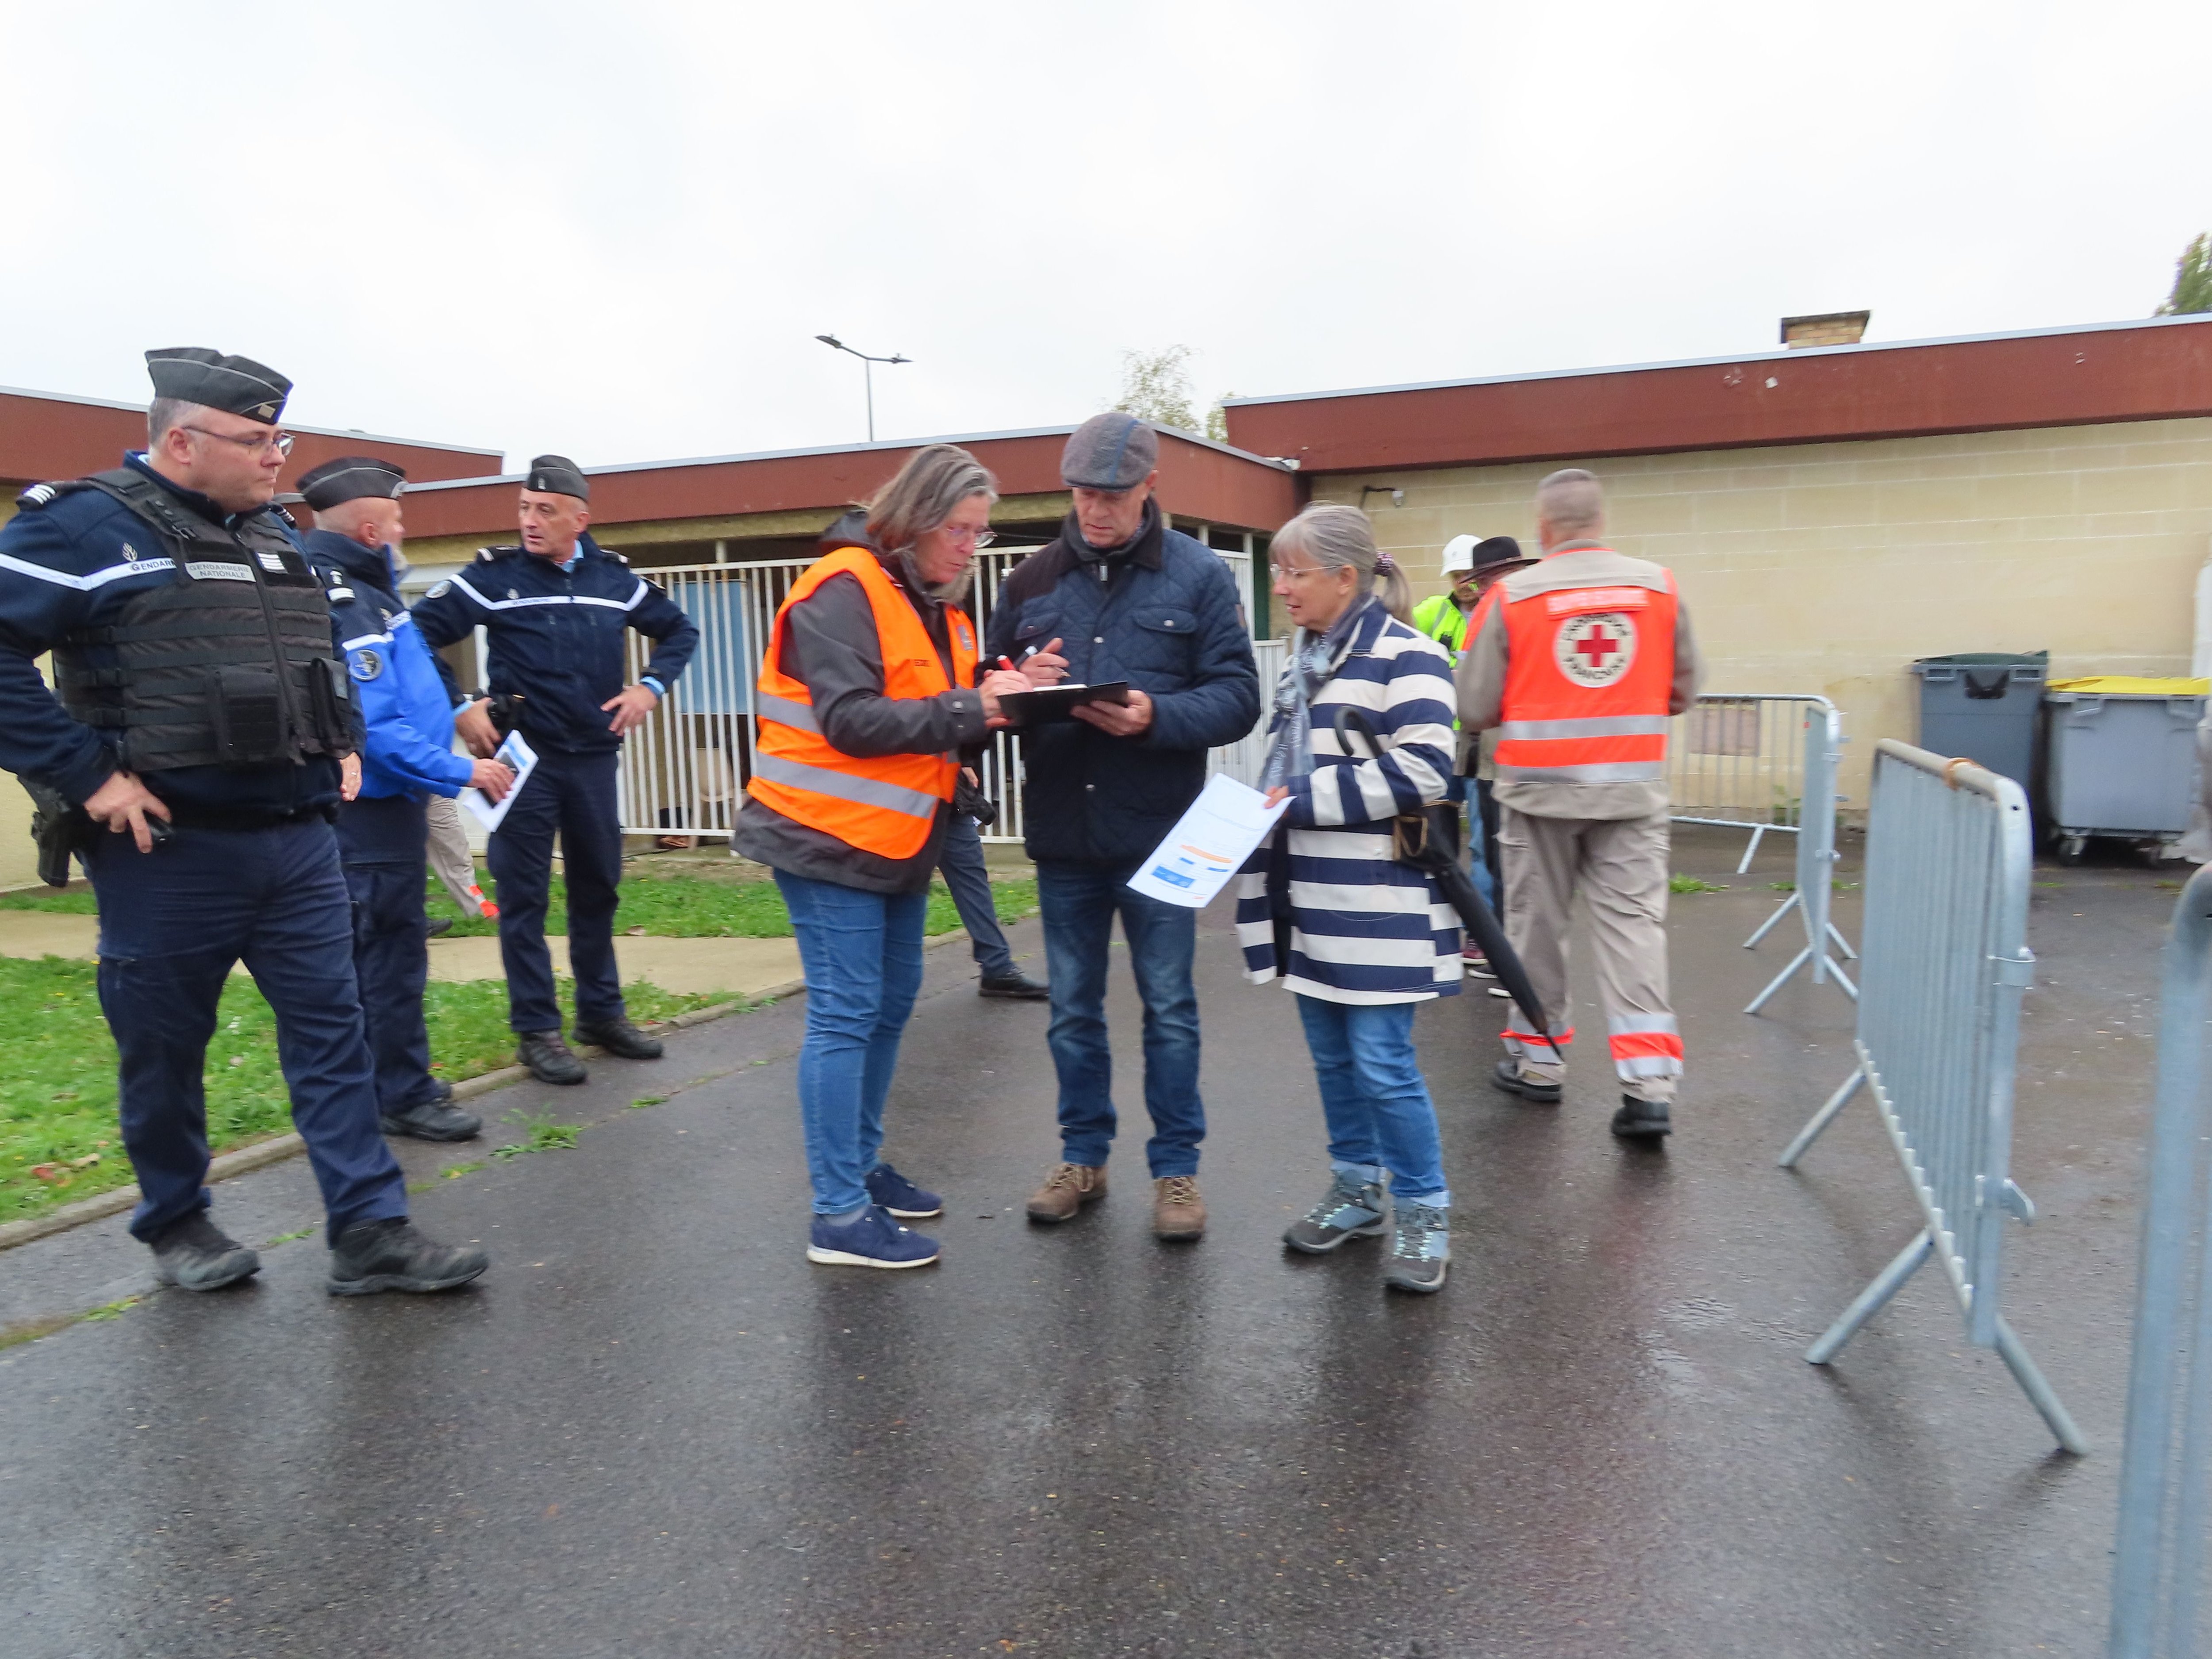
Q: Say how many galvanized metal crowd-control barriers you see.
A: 4